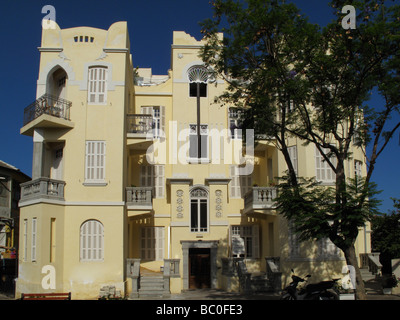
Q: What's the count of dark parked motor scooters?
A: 1